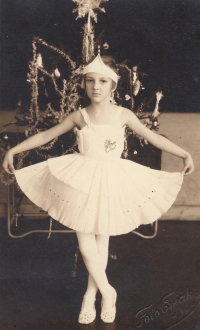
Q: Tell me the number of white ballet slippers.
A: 2